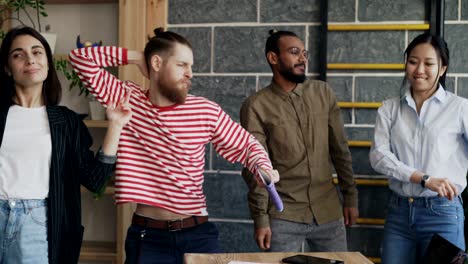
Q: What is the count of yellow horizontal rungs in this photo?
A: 7